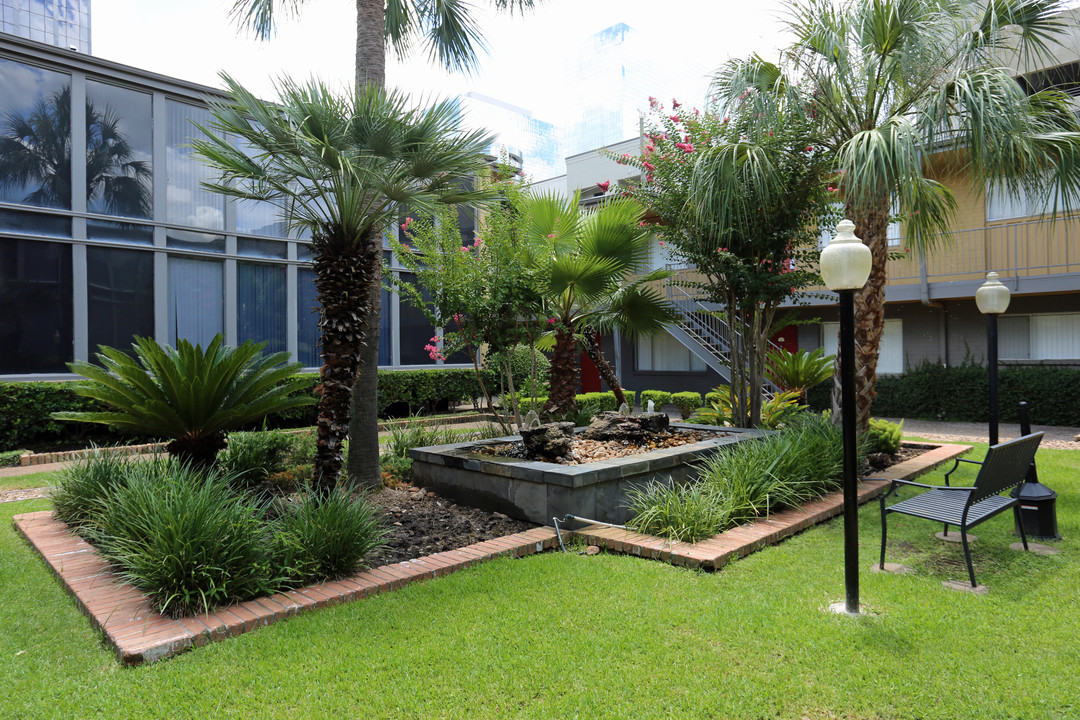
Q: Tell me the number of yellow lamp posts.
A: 0